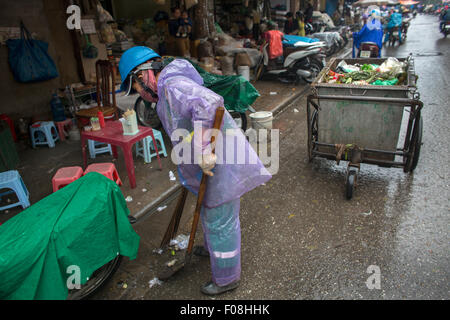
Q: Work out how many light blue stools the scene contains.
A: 4